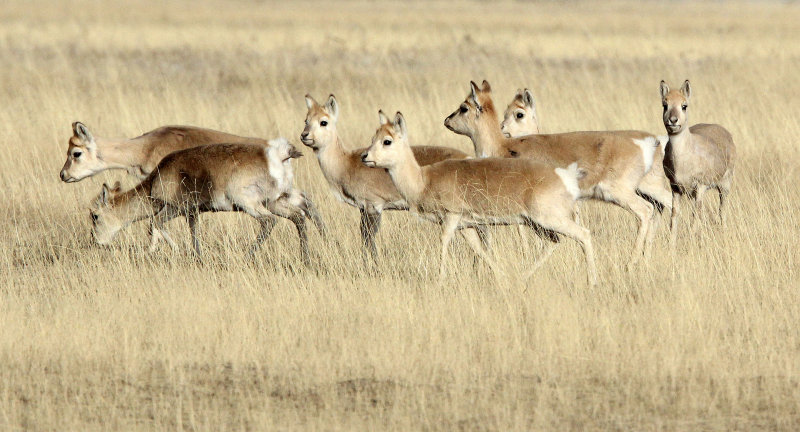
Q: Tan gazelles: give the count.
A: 7